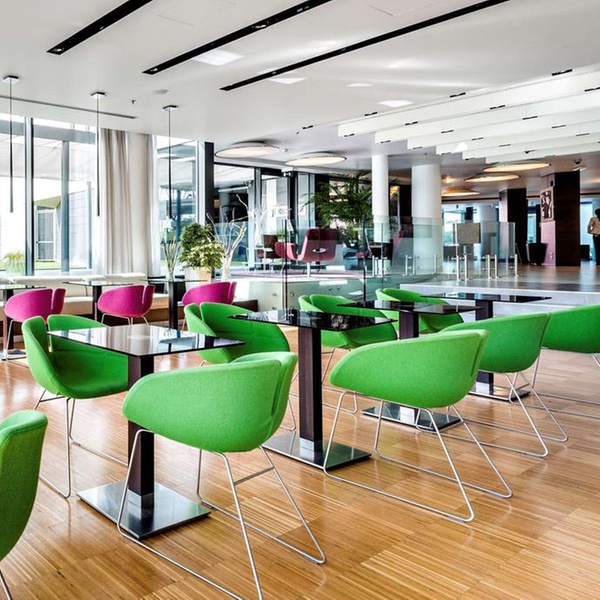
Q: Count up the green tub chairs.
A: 9